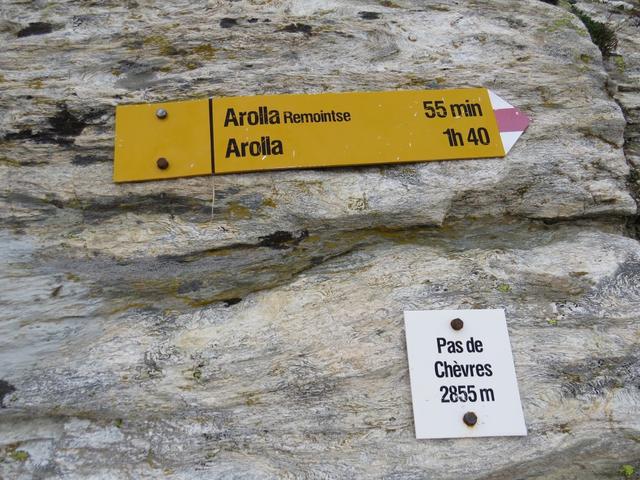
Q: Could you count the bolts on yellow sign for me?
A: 2